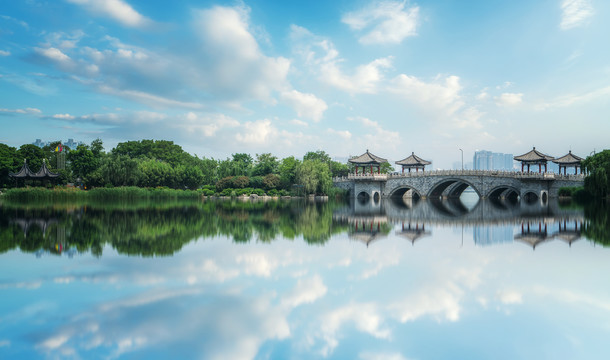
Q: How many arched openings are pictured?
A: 7